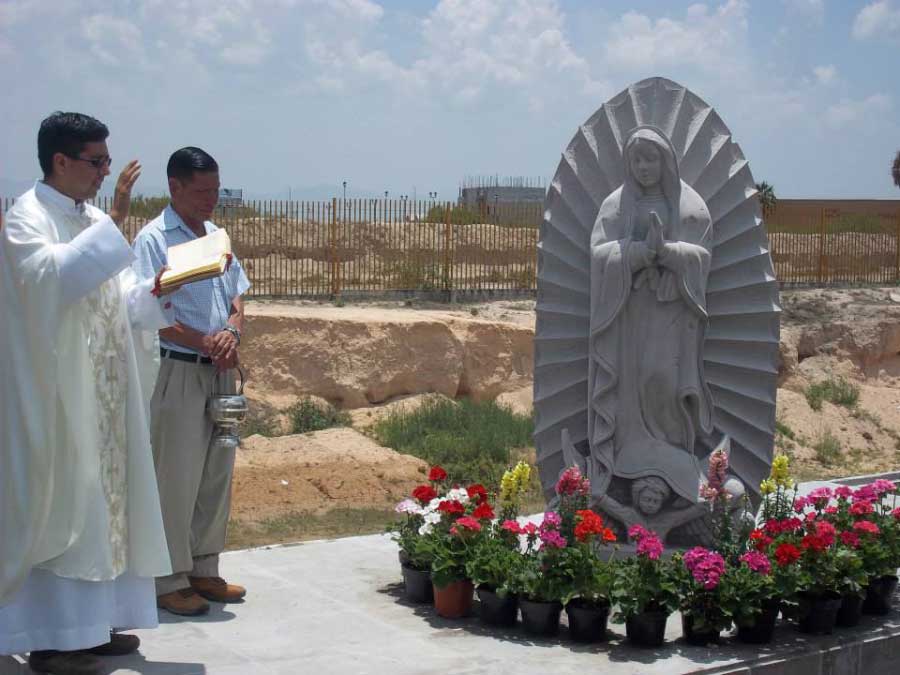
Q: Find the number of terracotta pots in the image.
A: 1